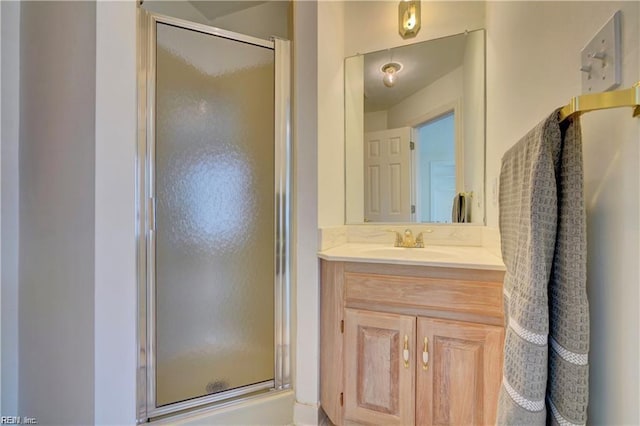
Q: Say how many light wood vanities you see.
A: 1